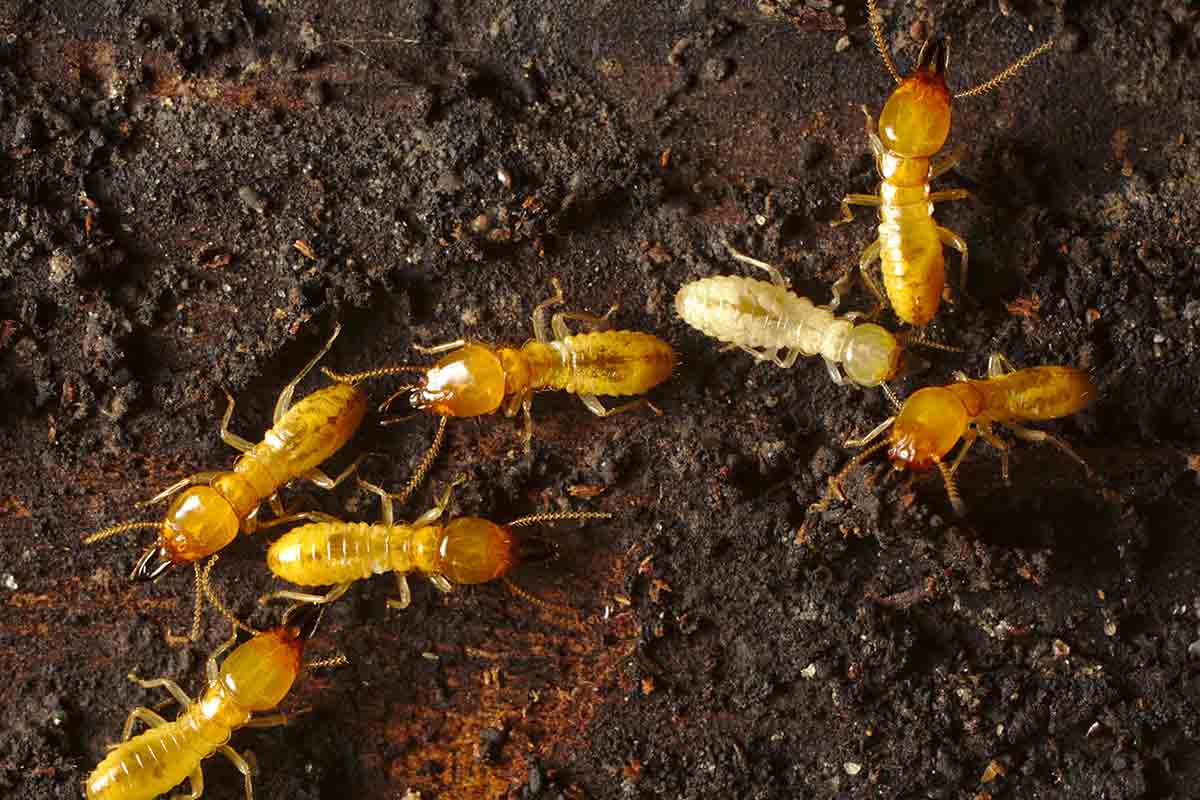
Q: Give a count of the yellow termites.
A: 6